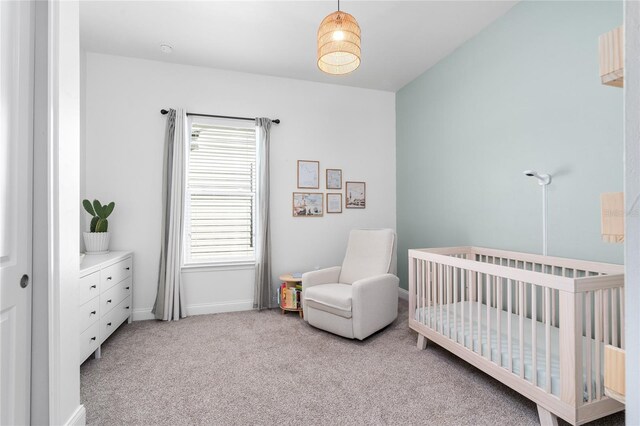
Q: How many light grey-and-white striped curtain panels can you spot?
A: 2